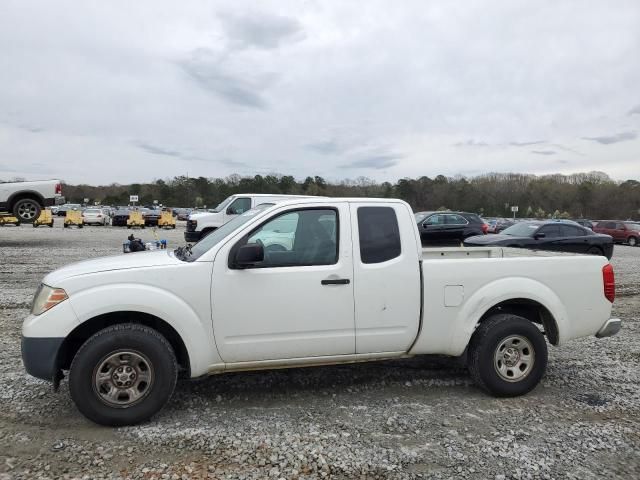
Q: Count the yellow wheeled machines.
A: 5